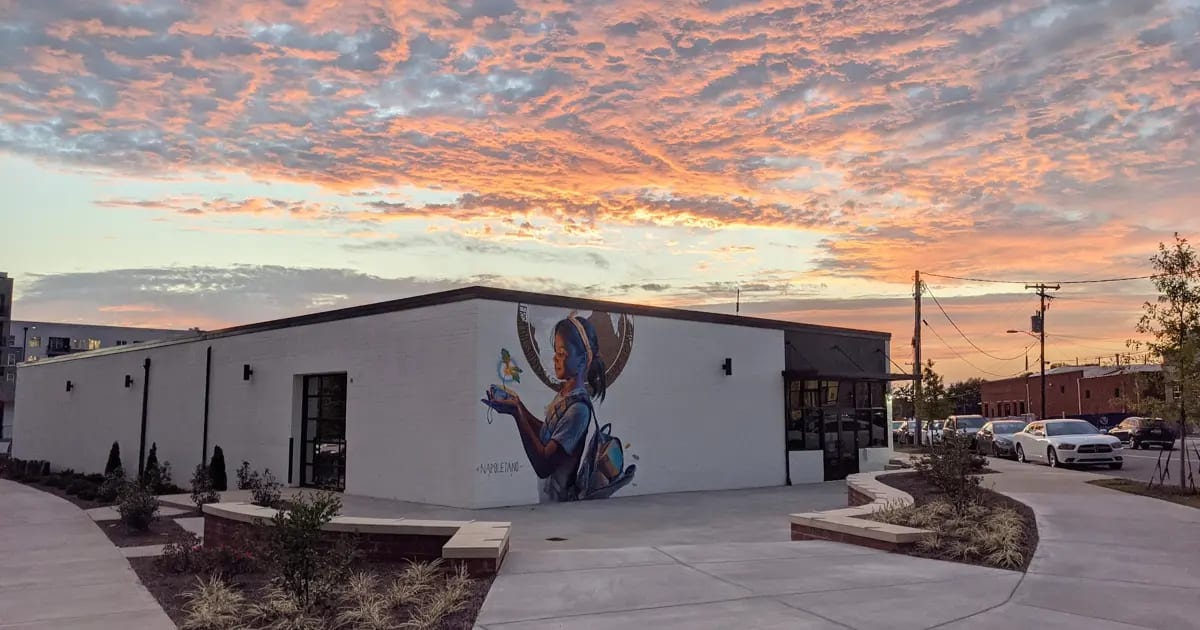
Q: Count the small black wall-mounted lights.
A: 4